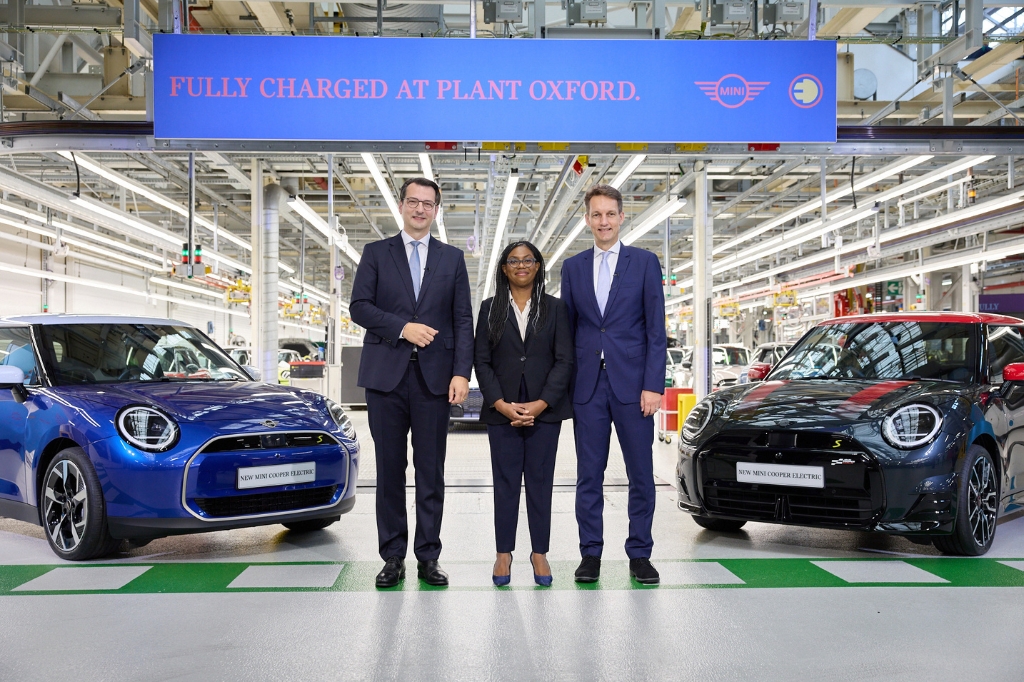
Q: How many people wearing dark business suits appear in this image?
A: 3